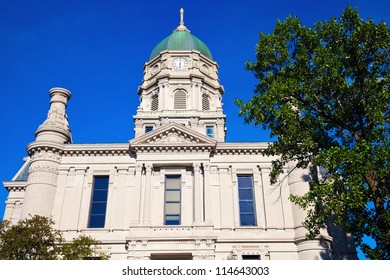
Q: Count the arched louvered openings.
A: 3